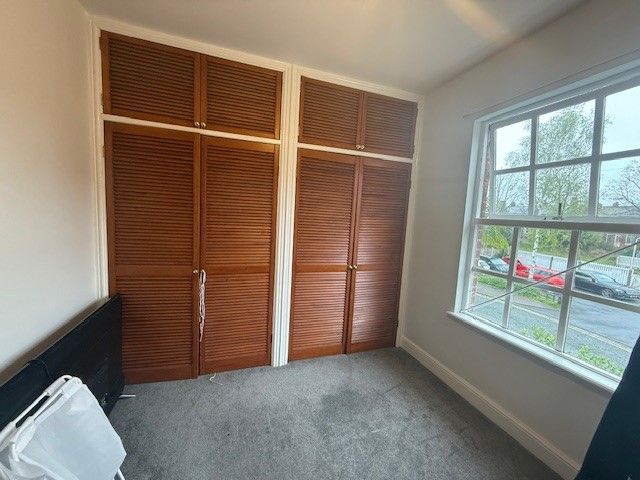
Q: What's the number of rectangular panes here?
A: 12